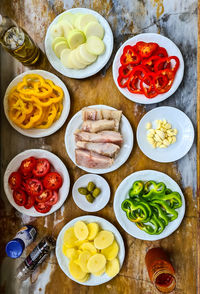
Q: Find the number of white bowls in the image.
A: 9